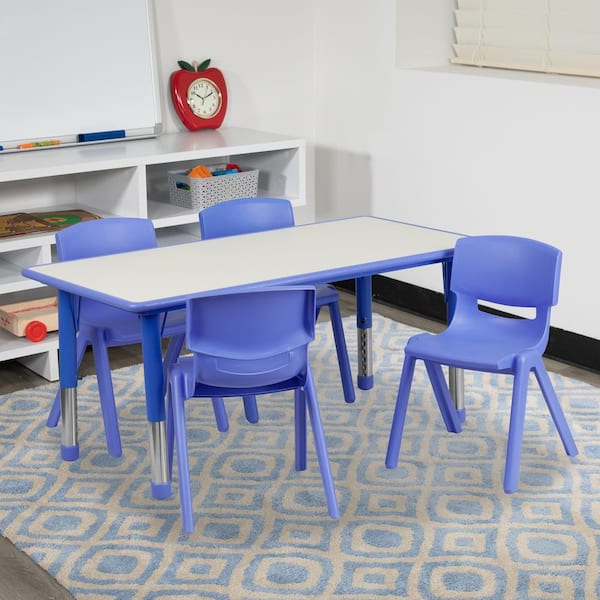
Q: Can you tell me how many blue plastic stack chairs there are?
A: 4